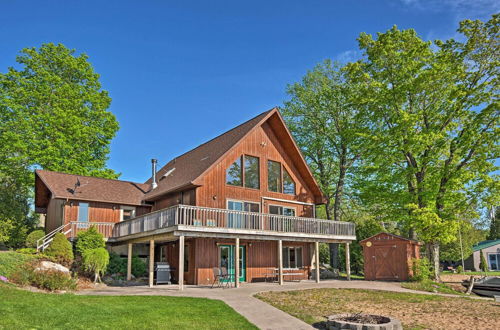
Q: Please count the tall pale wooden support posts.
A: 7